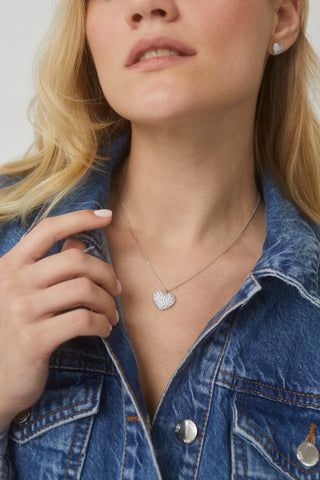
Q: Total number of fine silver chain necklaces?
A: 1